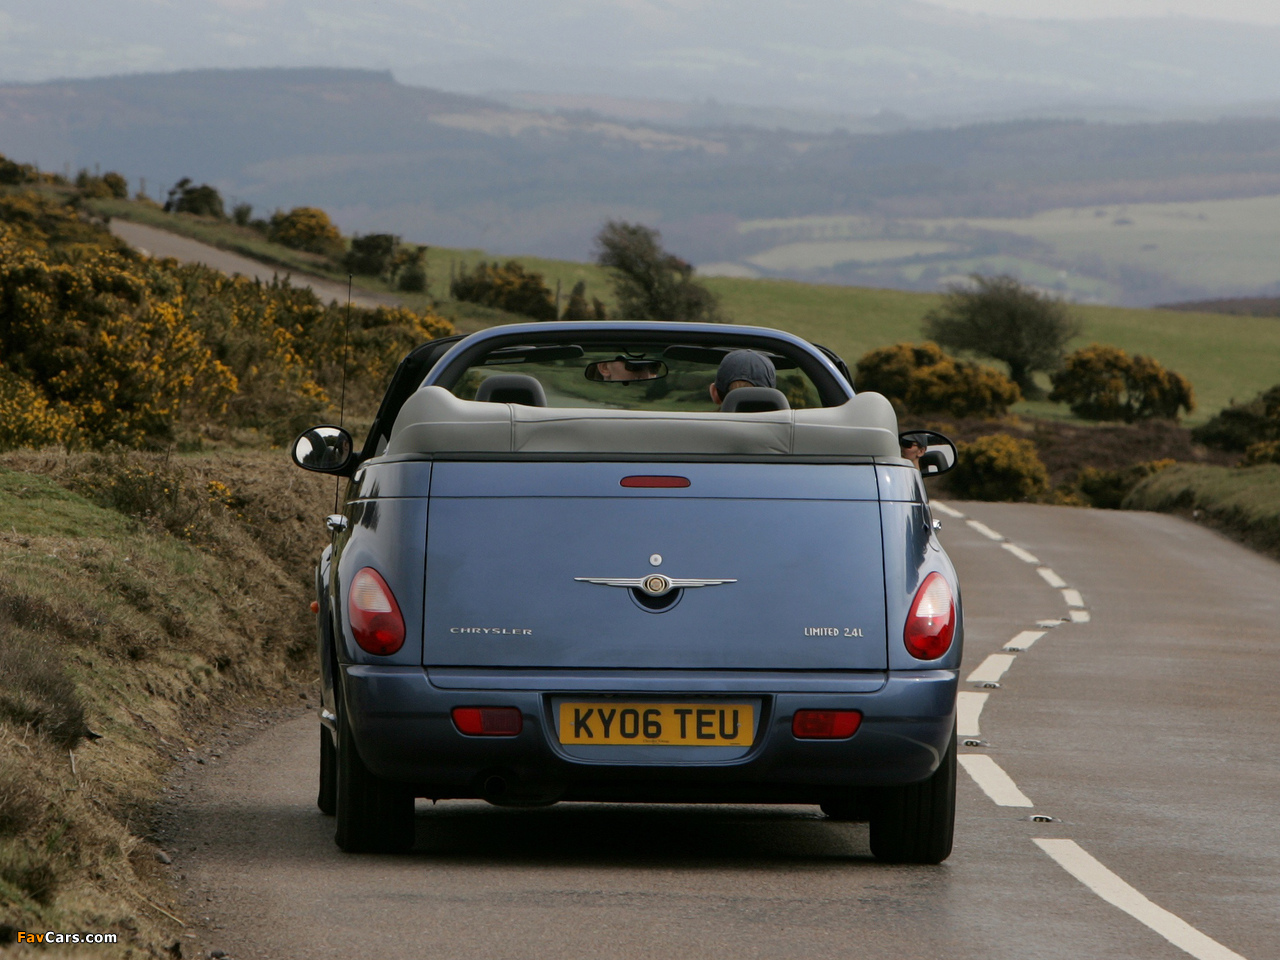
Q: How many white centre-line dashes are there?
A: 12